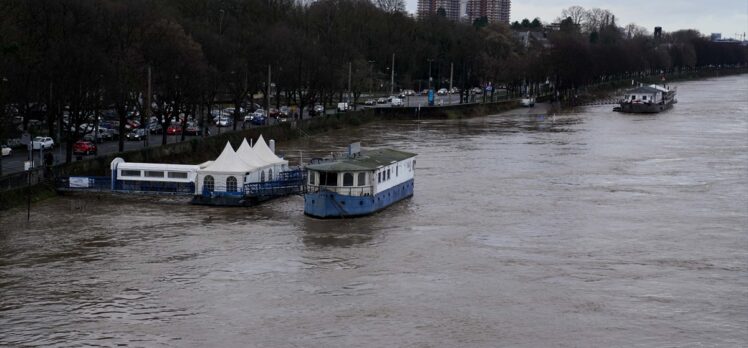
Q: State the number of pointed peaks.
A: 3